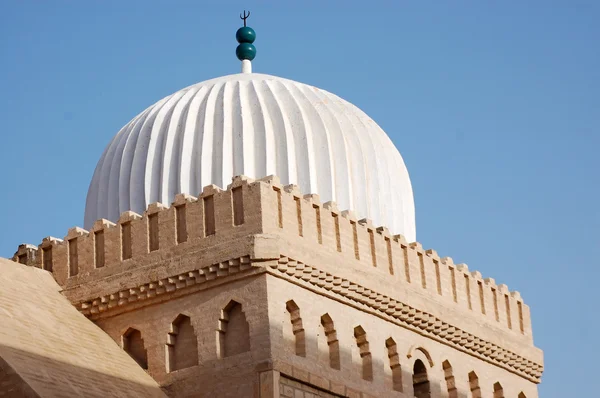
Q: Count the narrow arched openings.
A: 12